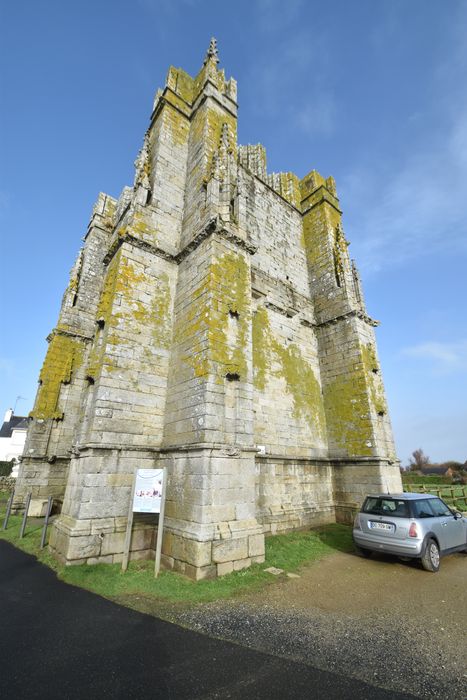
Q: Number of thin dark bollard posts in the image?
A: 3